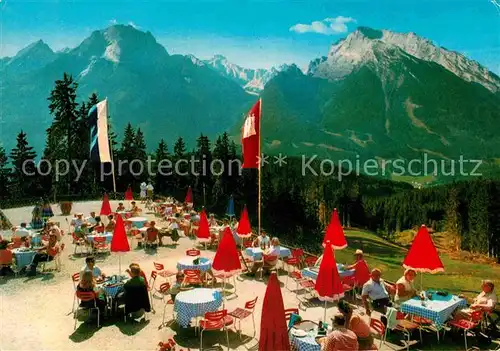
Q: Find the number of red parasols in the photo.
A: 11